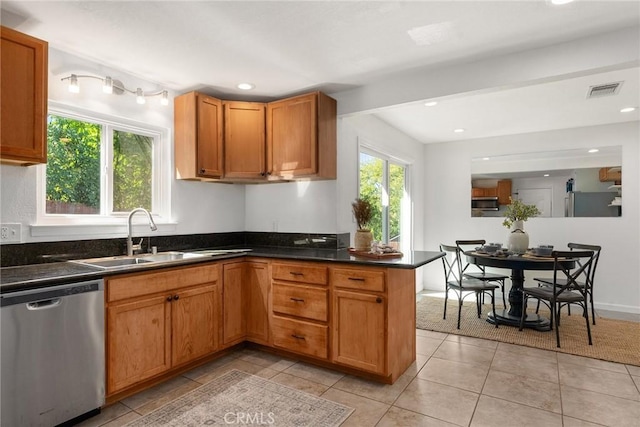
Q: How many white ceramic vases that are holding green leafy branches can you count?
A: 1